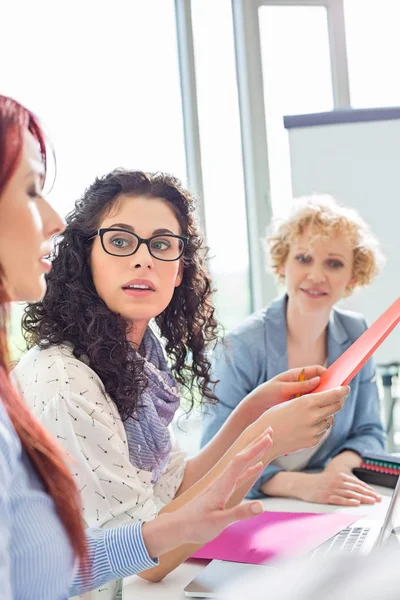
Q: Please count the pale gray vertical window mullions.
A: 3